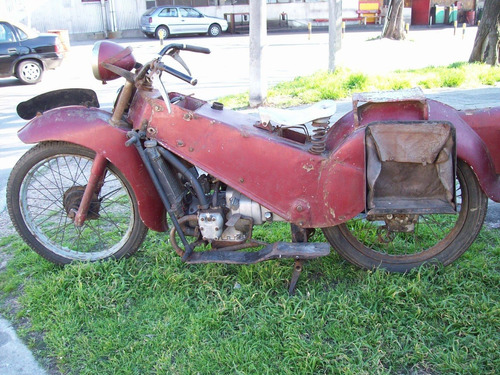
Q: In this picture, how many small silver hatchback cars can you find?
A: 1